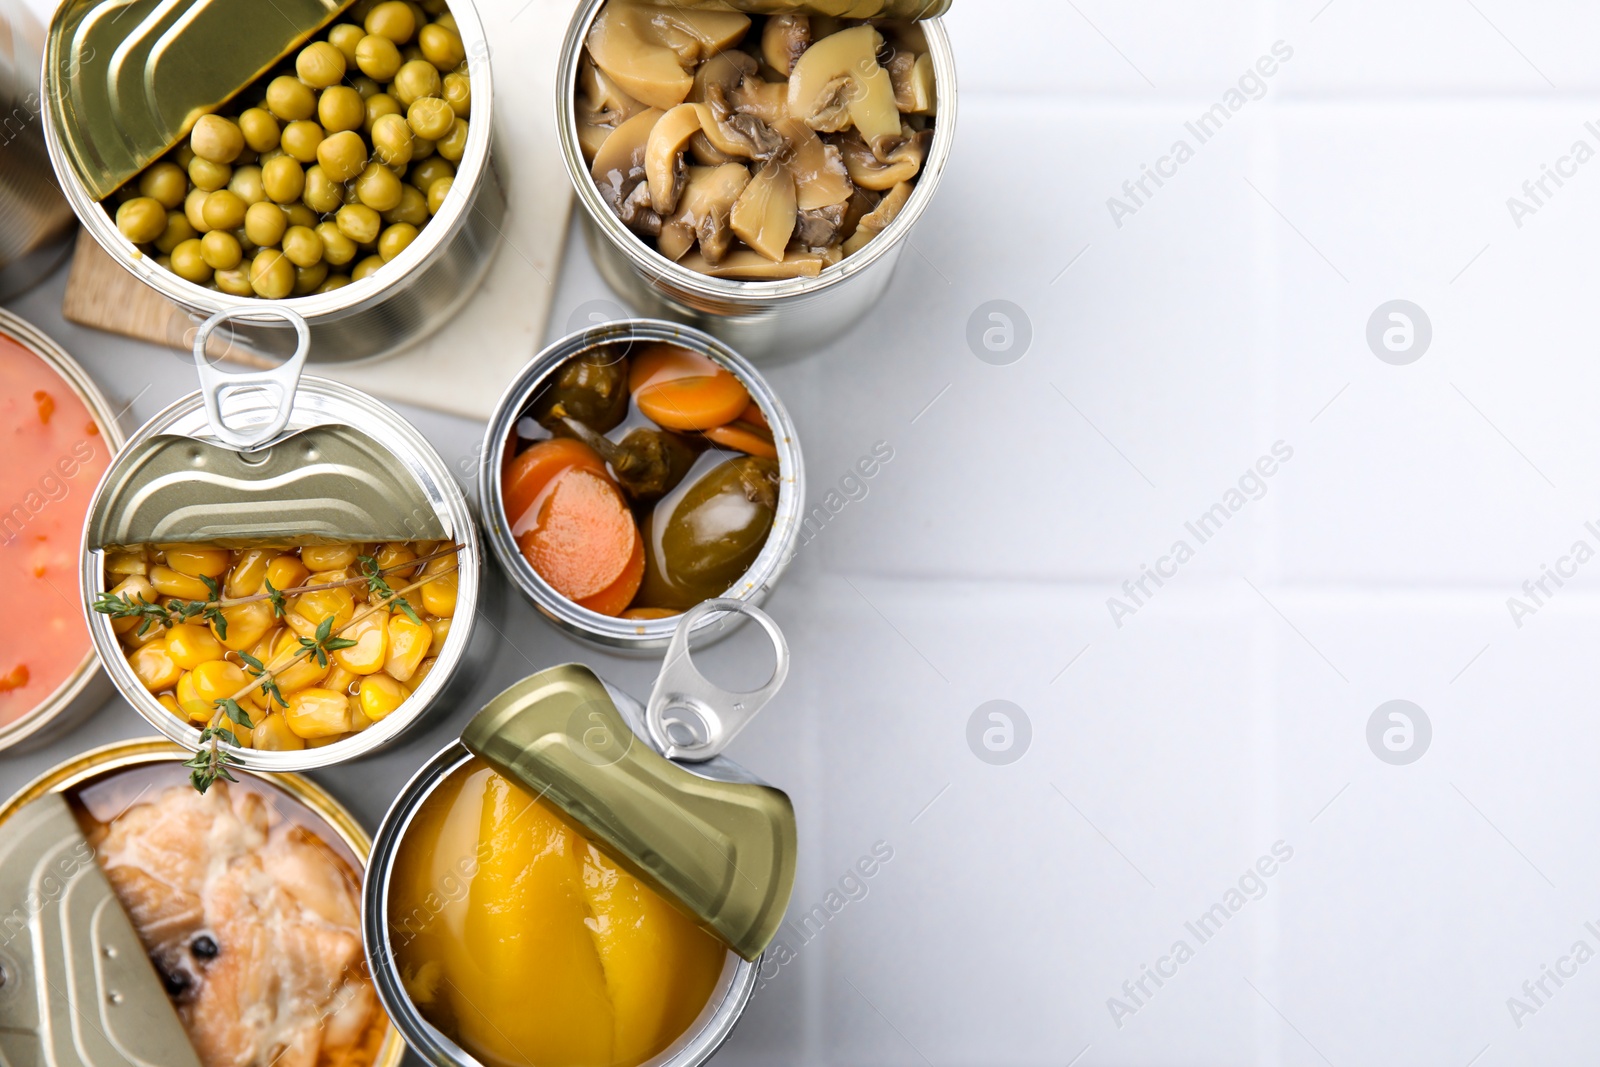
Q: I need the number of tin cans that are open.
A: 7